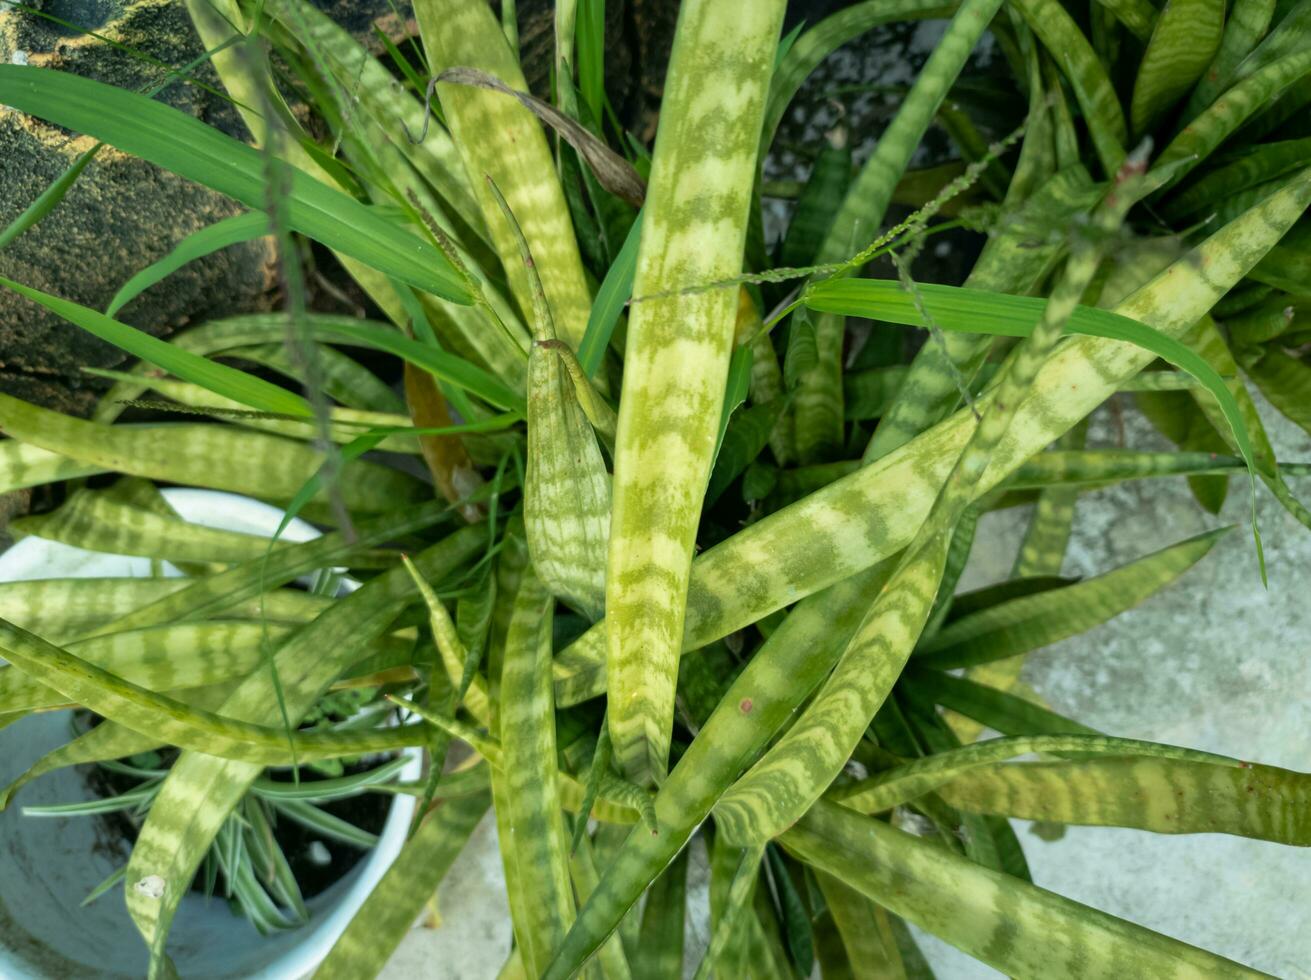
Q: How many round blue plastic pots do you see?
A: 1